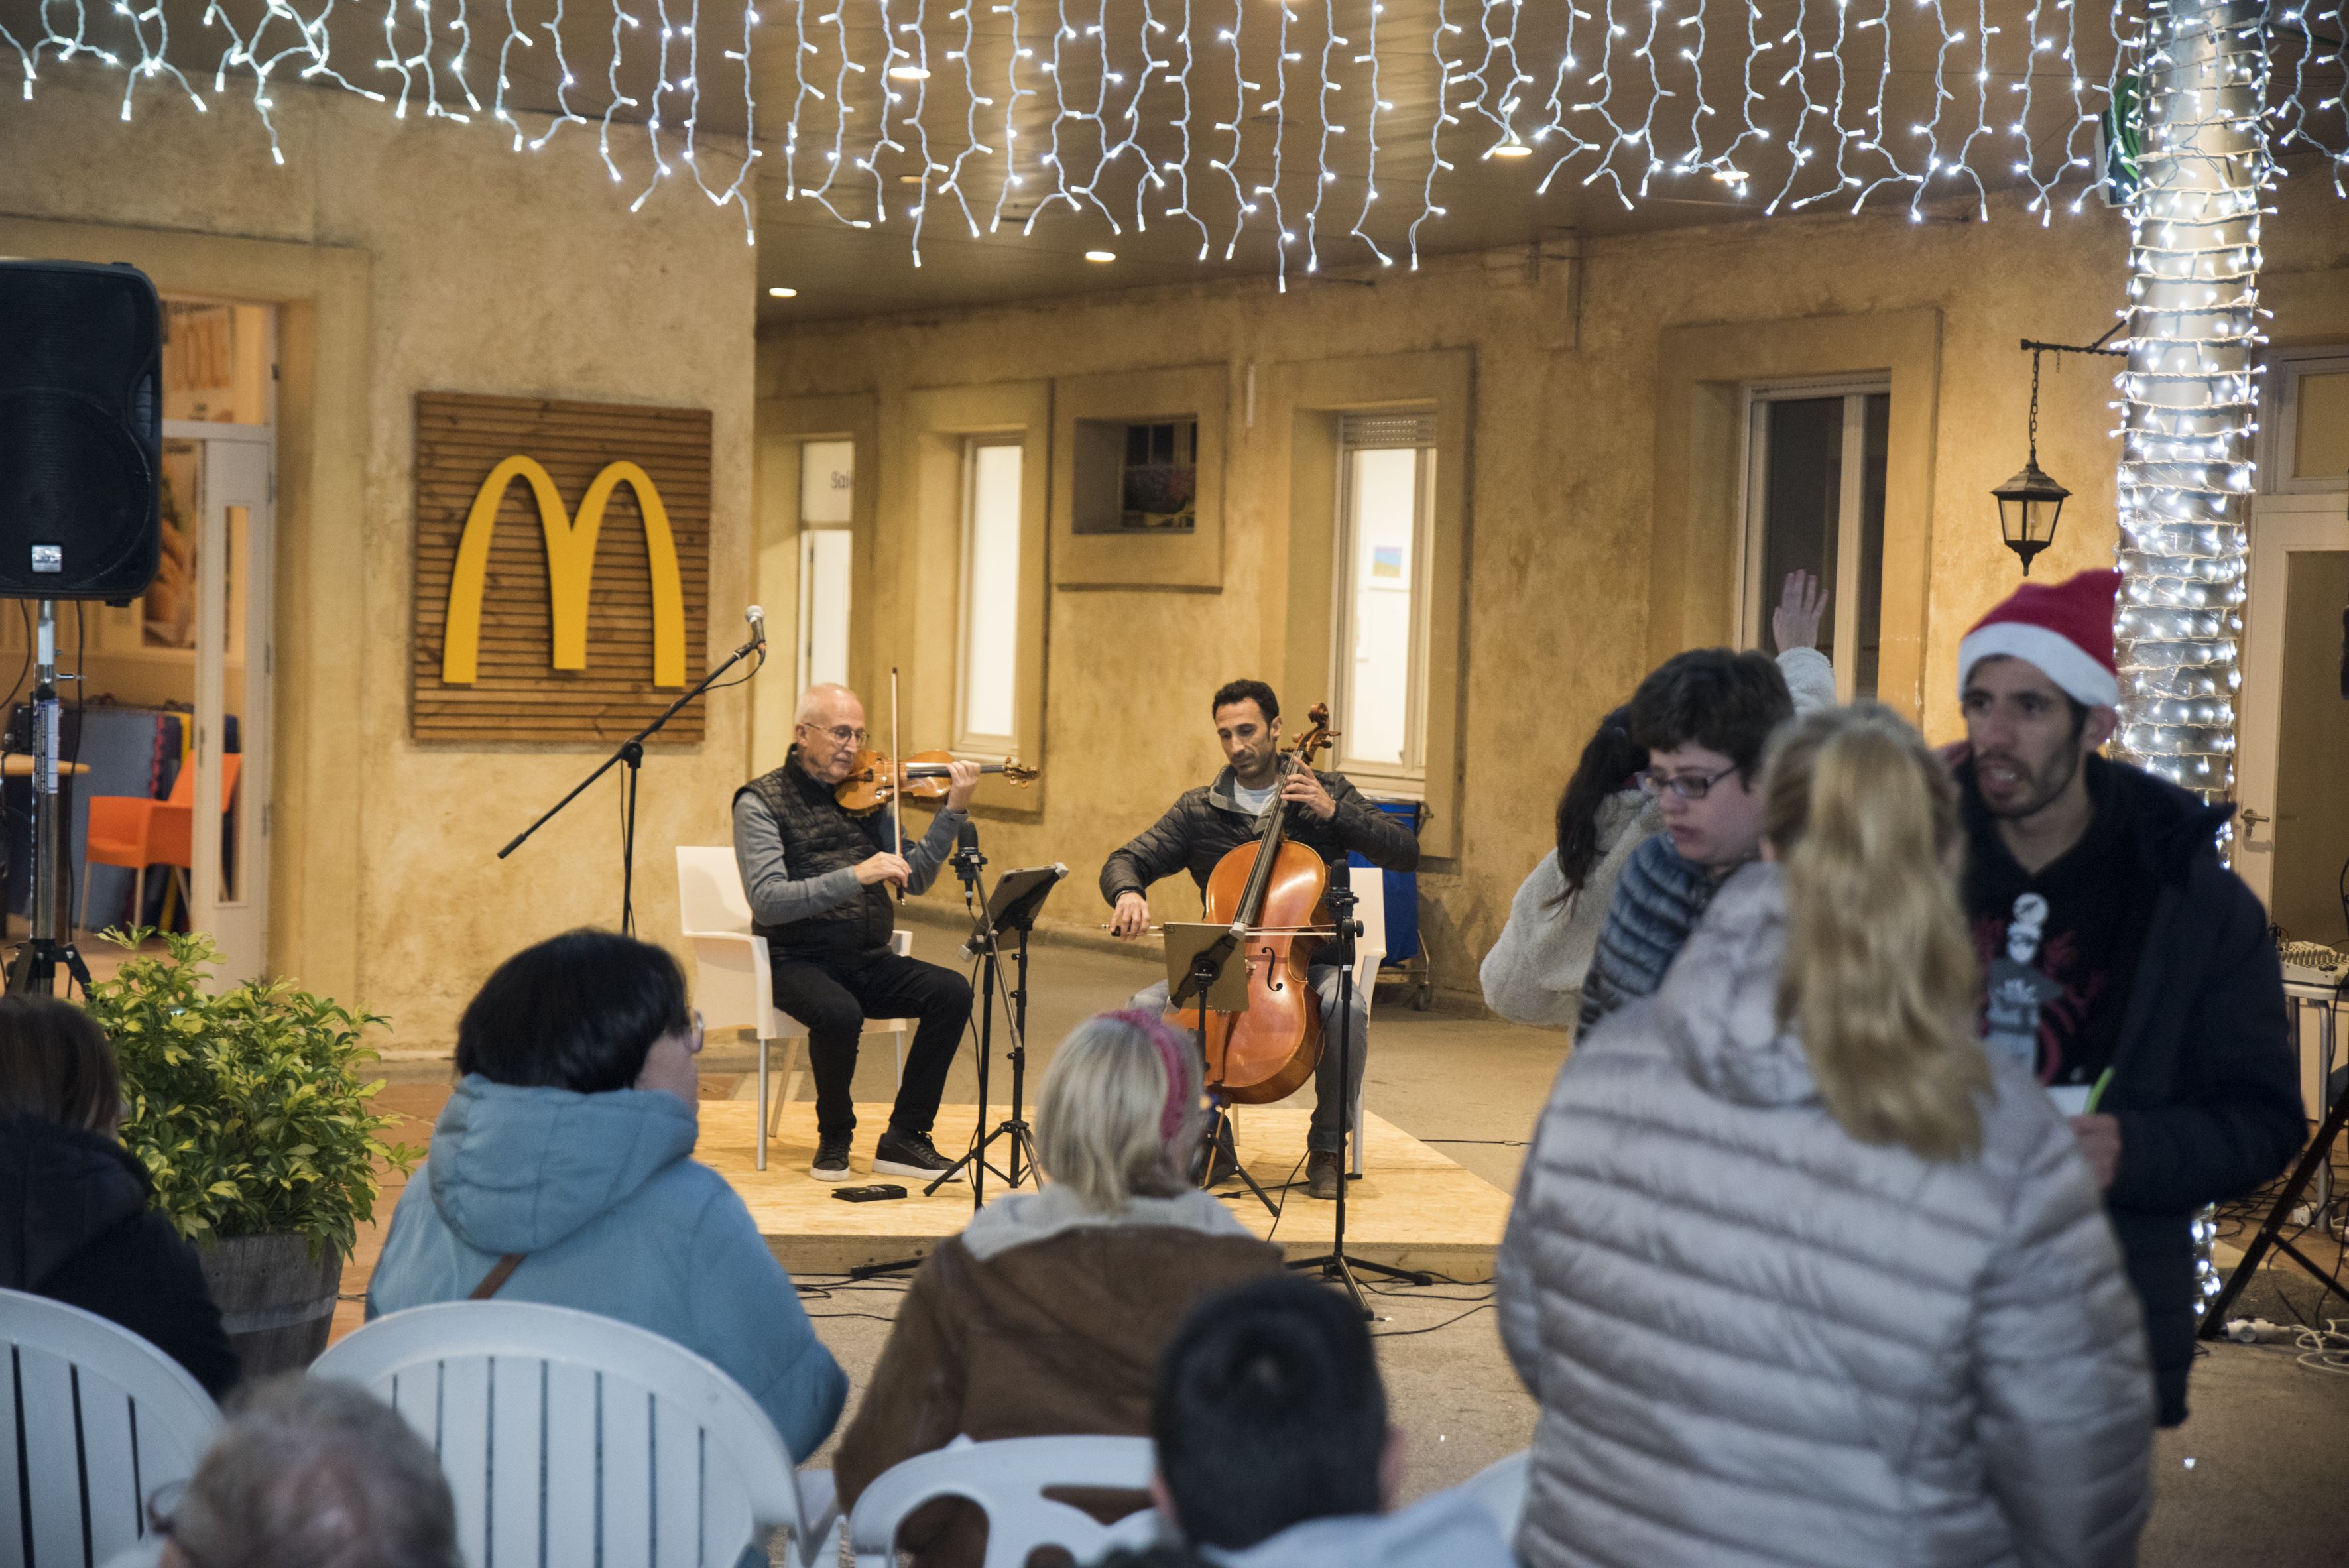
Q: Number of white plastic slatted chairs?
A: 2